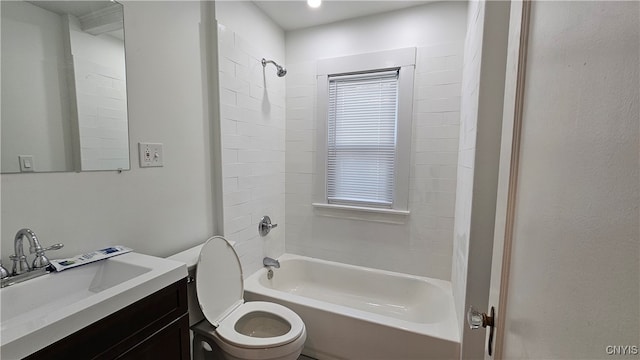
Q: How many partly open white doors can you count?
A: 1